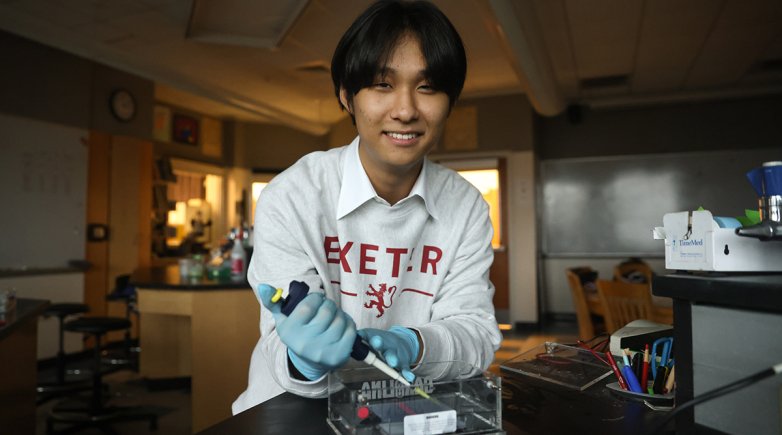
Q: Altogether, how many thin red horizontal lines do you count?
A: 2